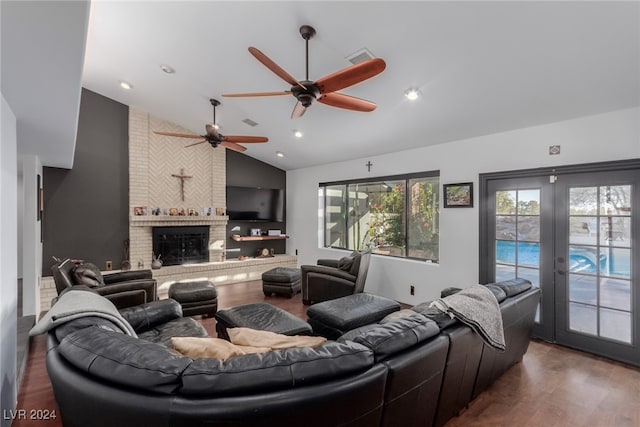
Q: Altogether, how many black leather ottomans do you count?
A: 4